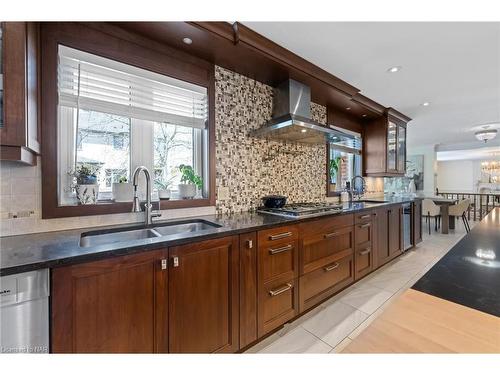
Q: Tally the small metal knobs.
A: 3